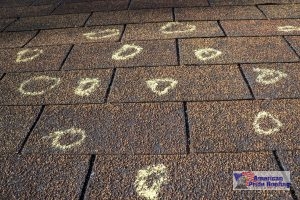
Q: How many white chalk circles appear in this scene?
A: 13